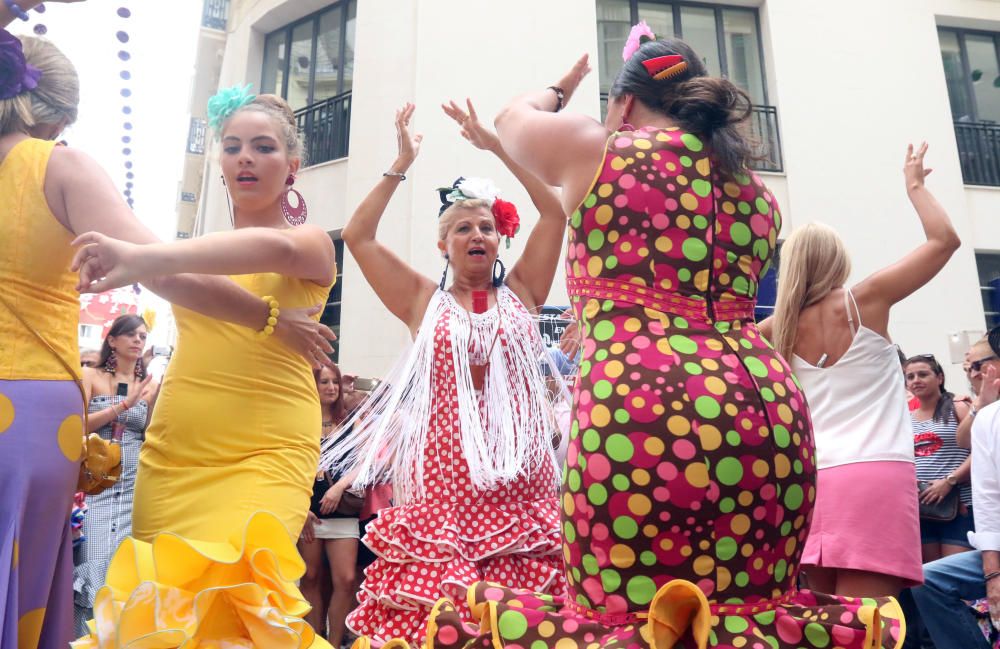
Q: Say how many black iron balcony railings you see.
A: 3